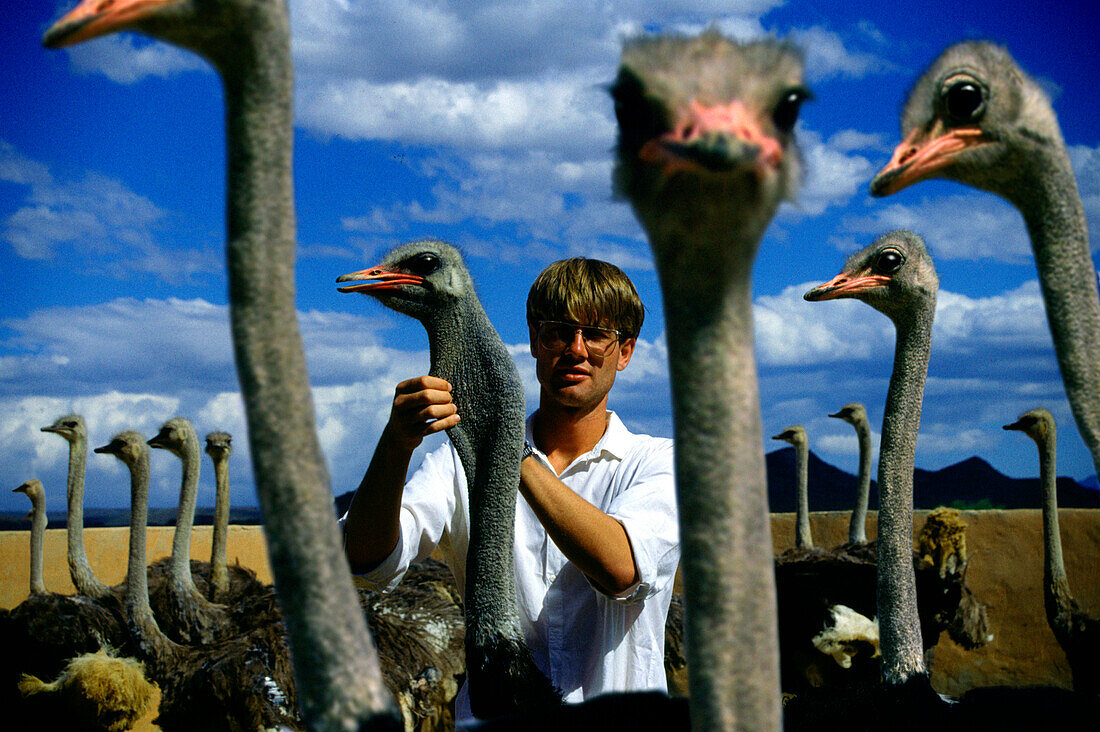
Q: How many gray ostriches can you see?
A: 13